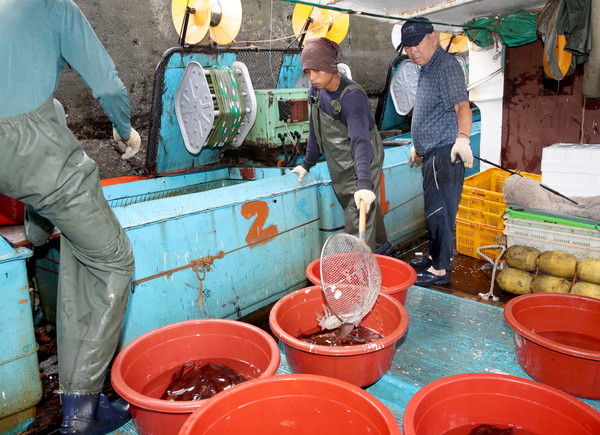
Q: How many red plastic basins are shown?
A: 6